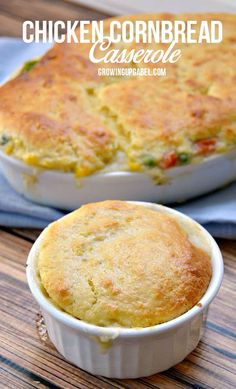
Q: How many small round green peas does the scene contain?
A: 2